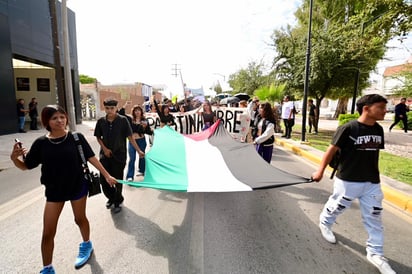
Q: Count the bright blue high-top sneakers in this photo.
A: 2